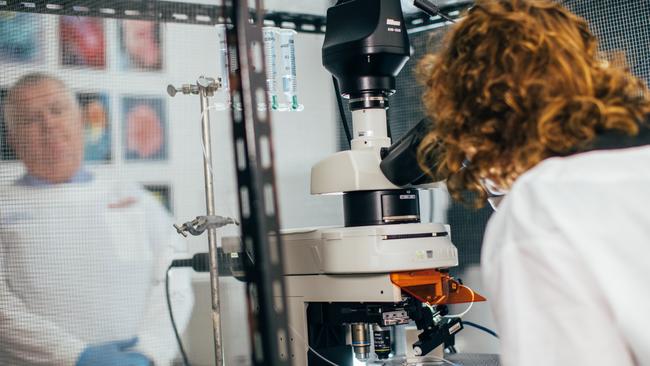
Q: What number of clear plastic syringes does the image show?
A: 3